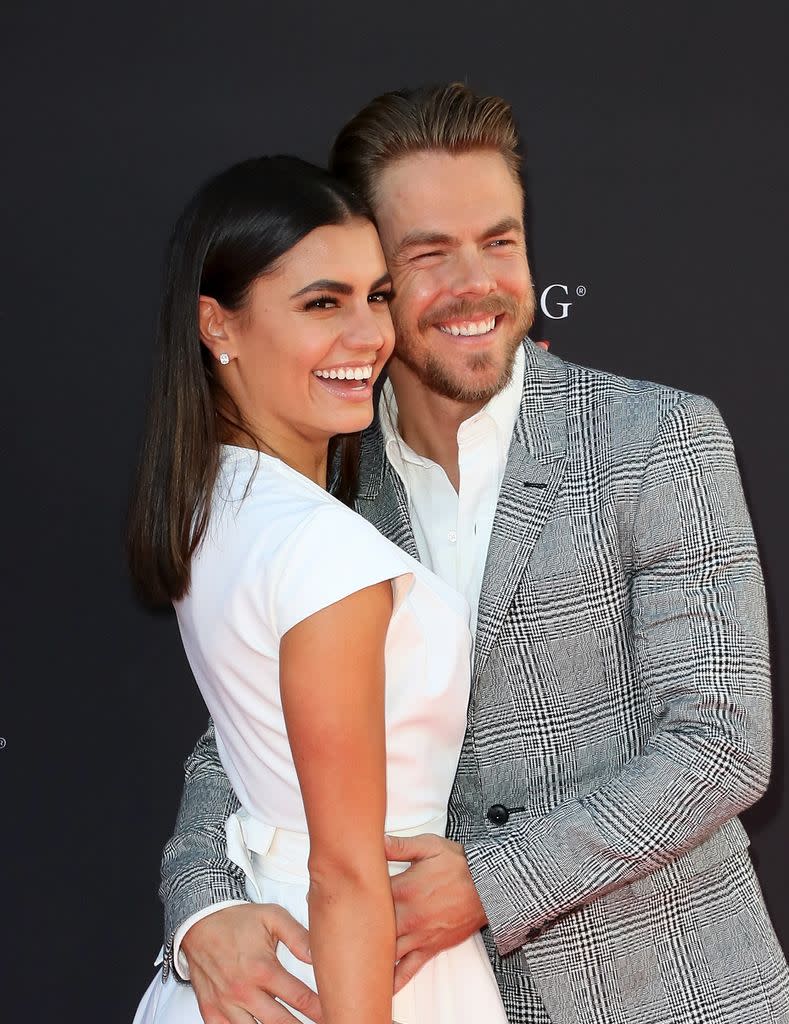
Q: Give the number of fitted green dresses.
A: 0